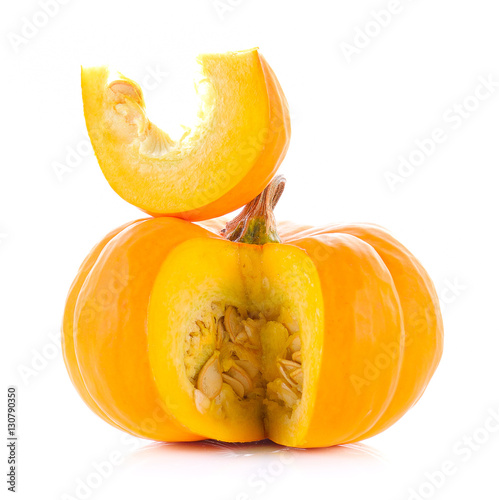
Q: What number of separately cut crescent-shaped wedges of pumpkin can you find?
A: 1